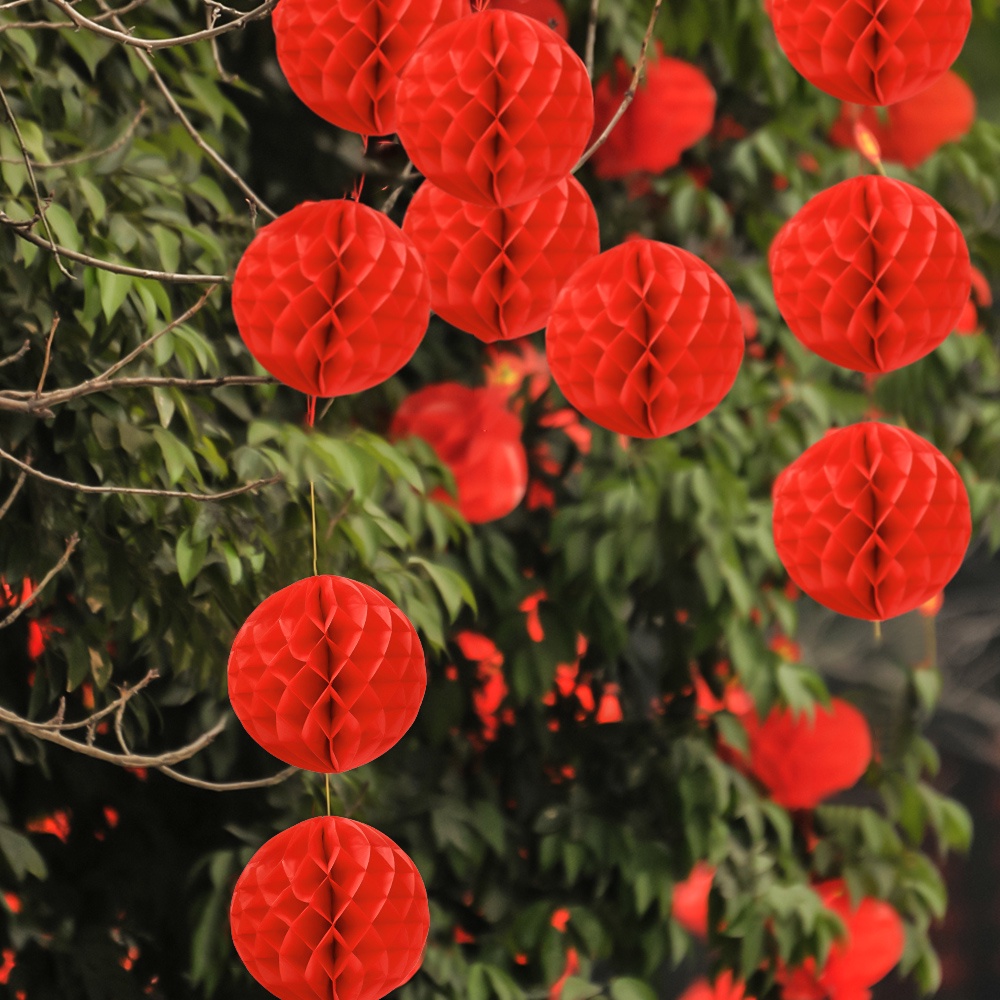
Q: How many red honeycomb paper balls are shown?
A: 10